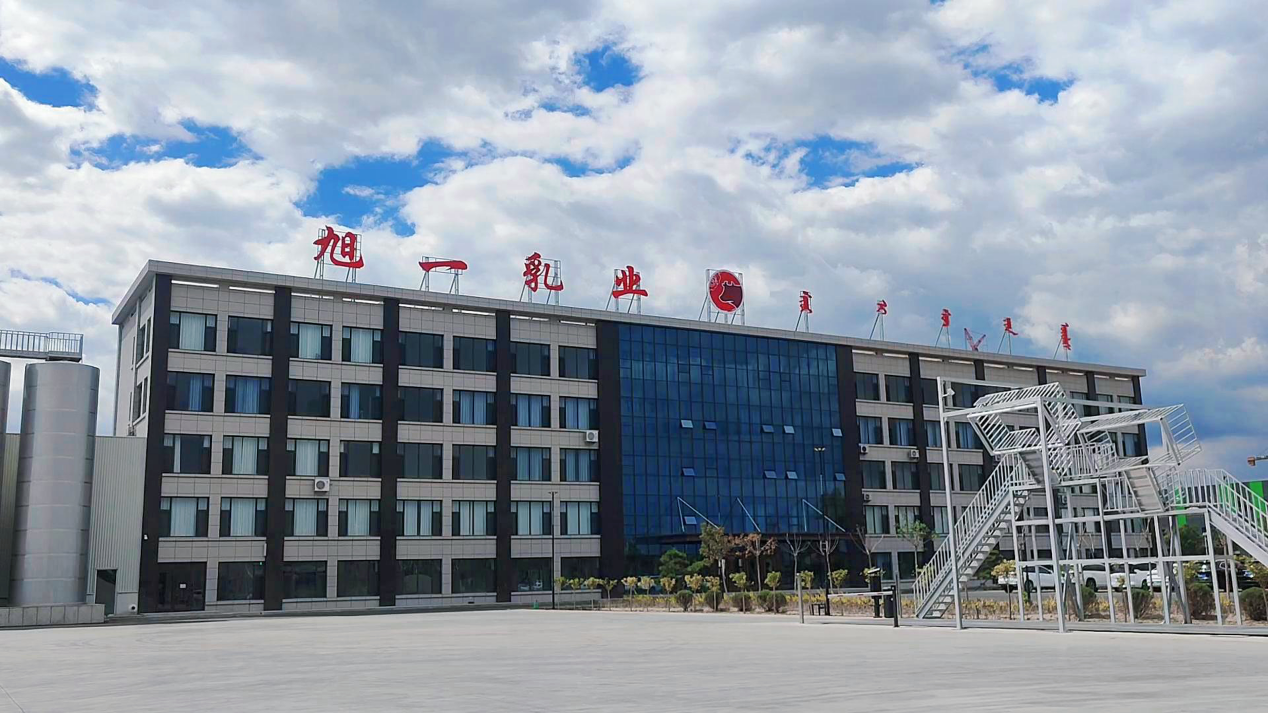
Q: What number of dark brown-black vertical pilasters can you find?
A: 11